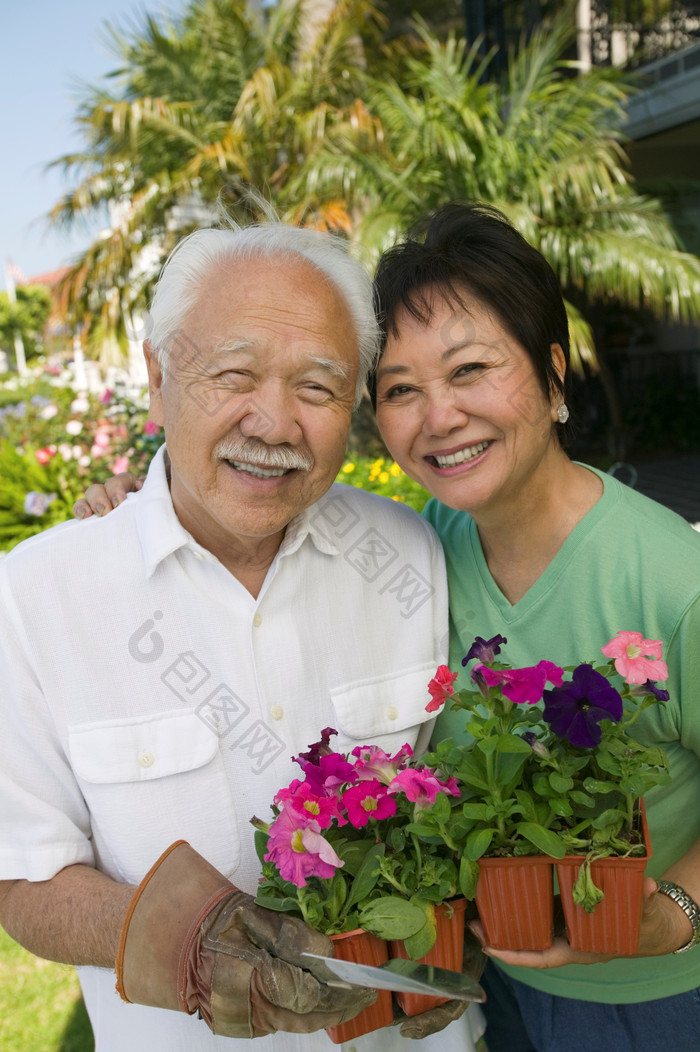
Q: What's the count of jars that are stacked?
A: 4